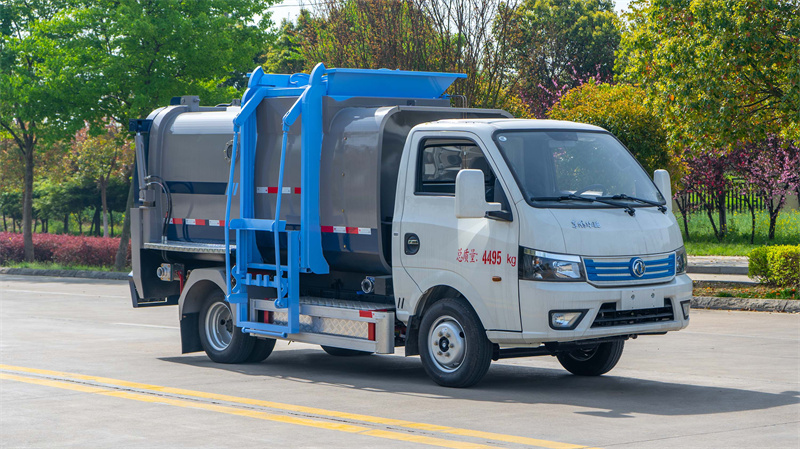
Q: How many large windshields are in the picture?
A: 1